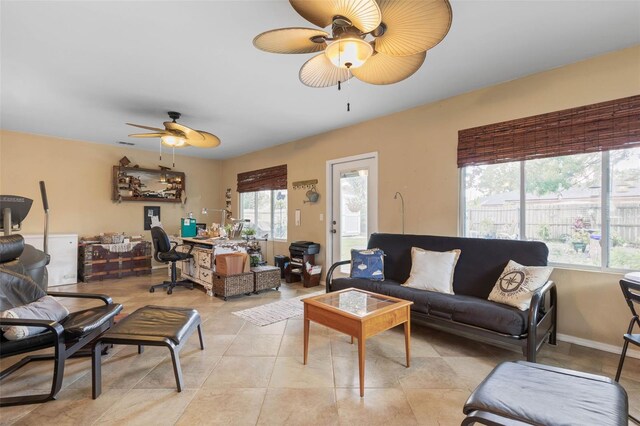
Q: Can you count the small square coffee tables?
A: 1